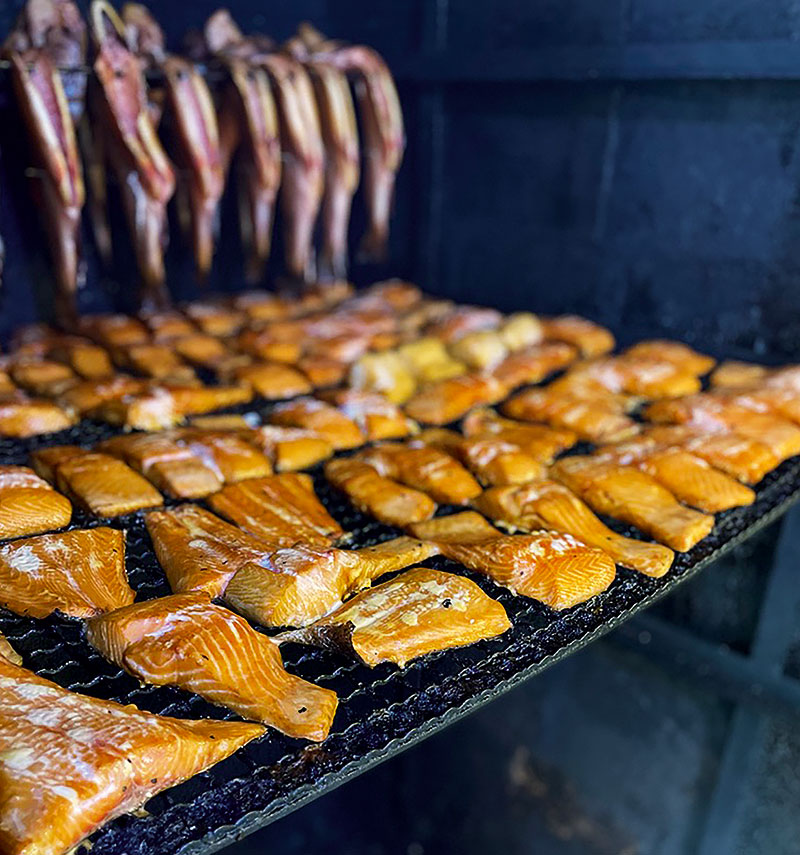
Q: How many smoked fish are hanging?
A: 7